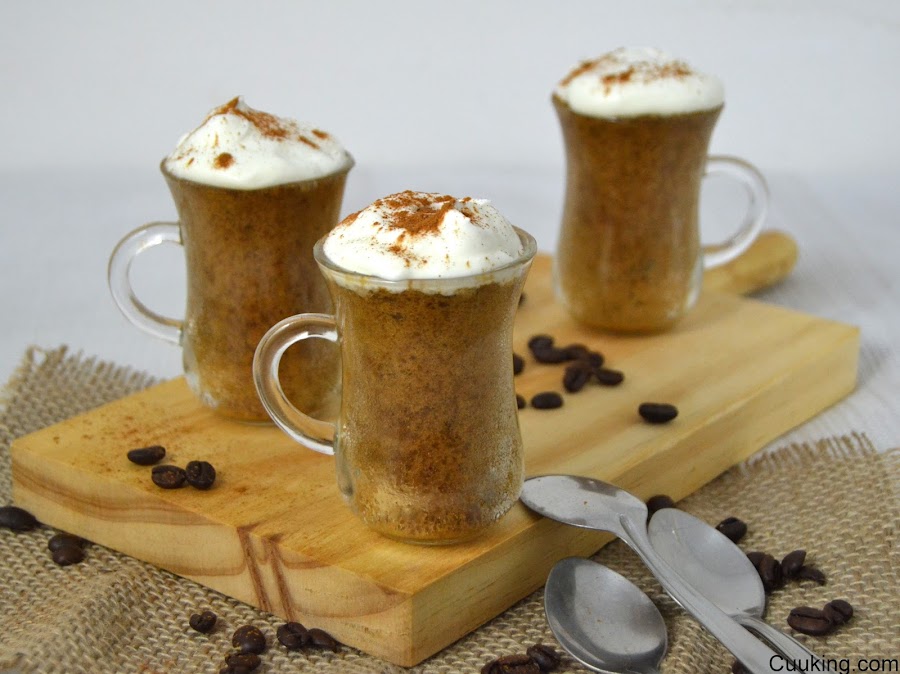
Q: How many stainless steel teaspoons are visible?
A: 3